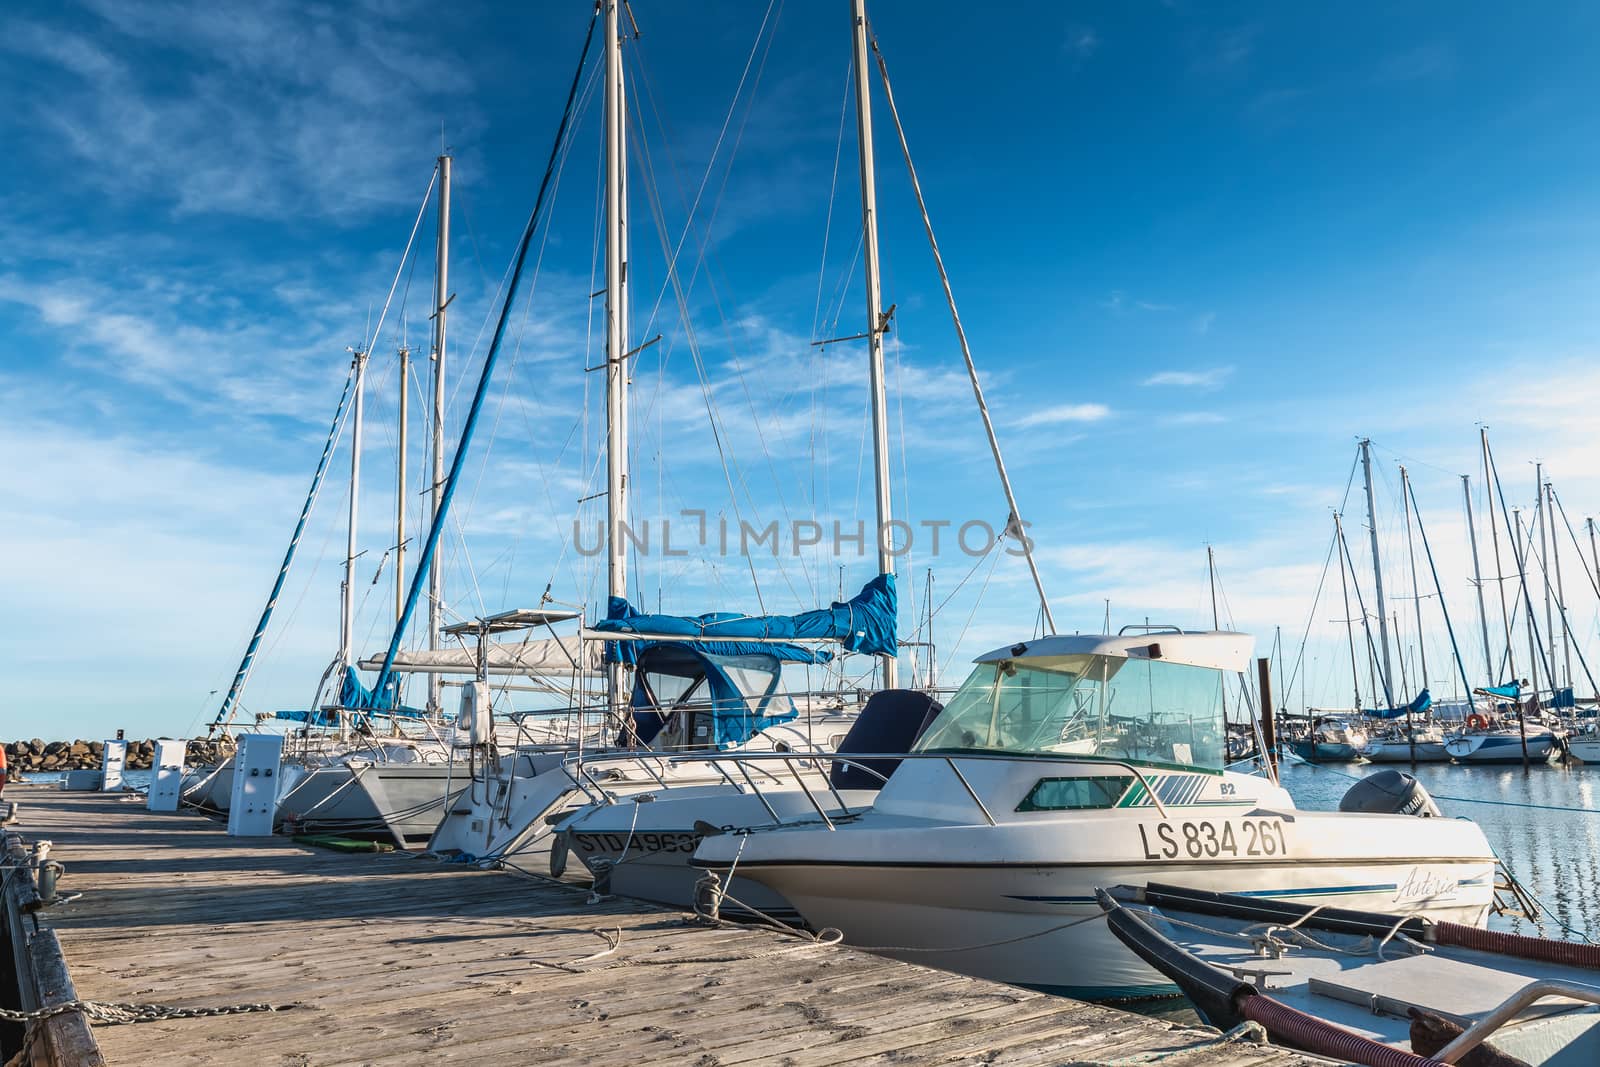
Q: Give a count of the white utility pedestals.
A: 3